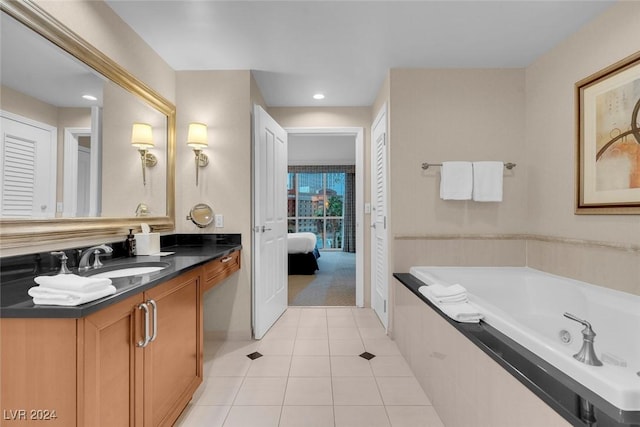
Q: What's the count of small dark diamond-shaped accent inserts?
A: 2